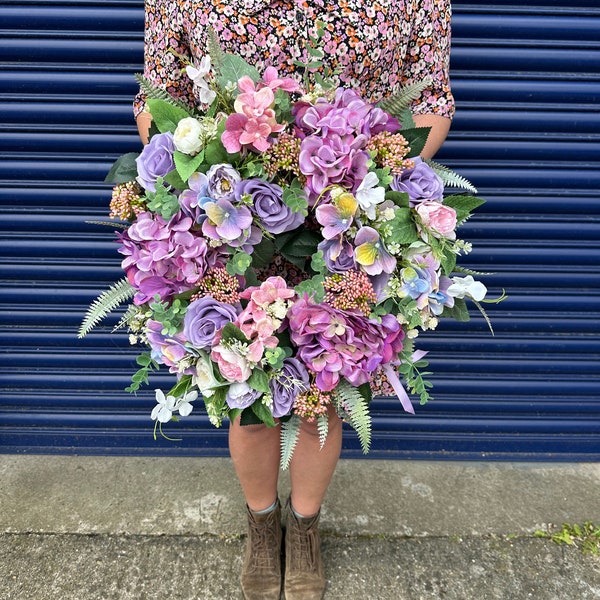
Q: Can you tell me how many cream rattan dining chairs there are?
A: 0